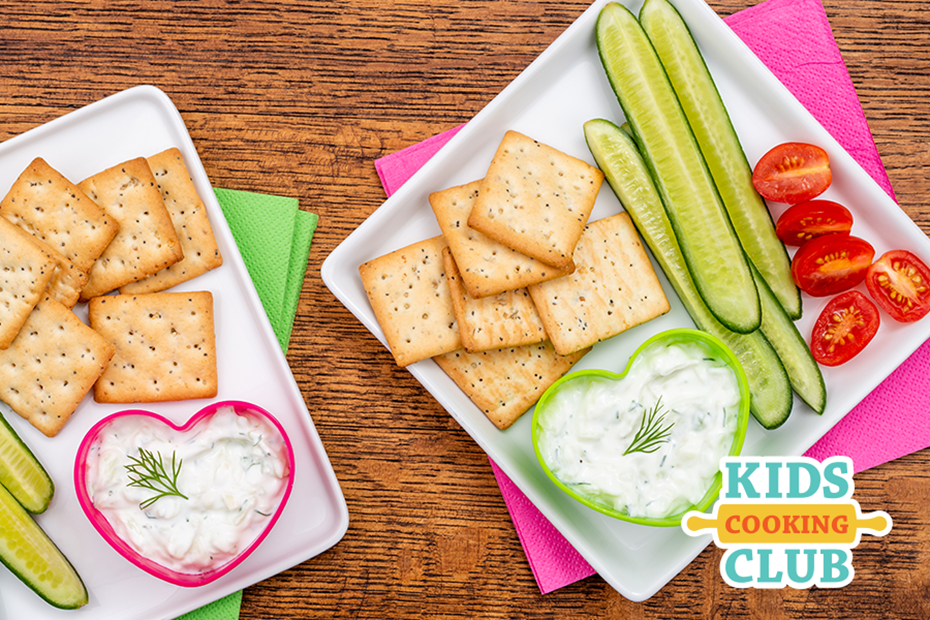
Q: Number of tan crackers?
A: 13